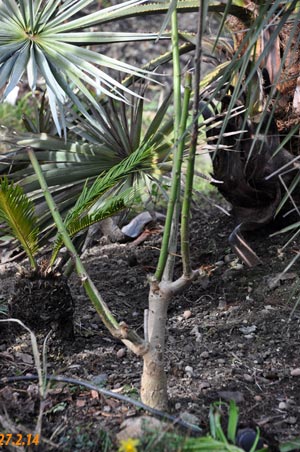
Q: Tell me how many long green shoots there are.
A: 4